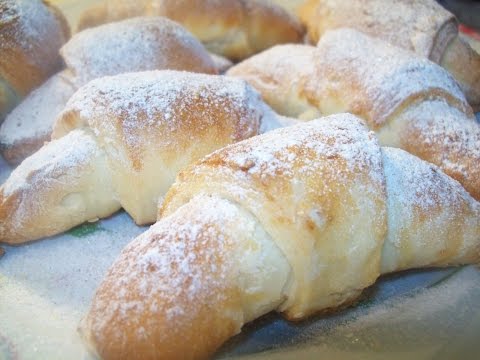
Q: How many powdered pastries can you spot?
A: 7